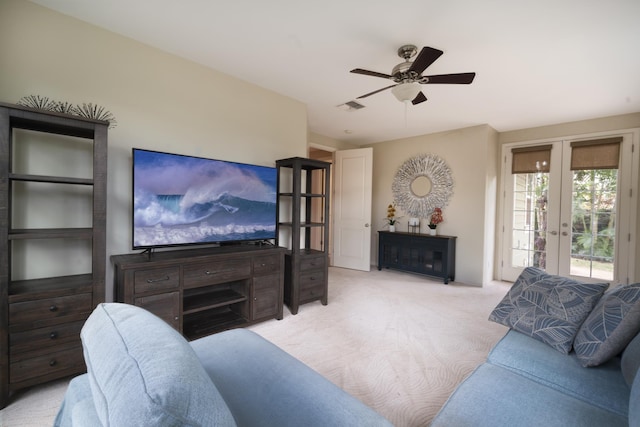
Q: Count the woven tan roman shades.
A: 2